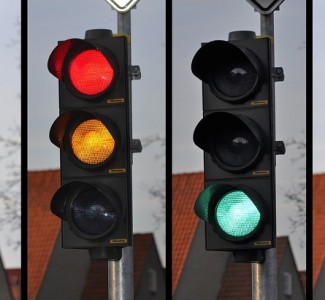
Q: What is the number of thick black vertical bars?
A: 3